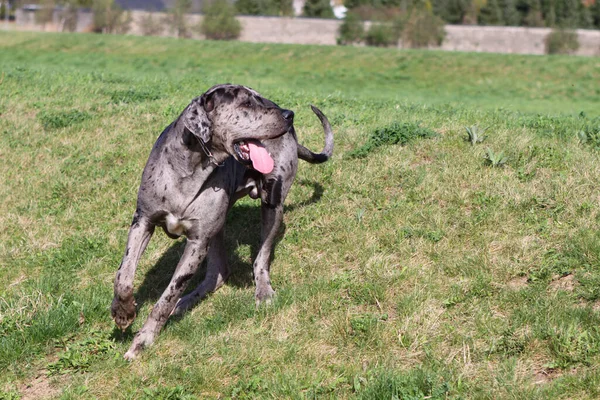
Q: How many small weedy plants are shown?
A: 2